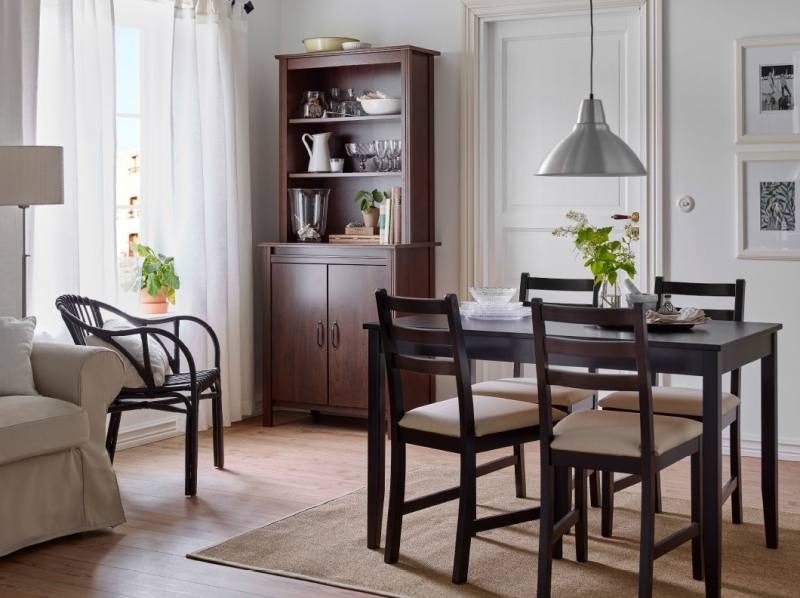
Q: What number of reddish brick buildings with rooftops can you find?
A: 0